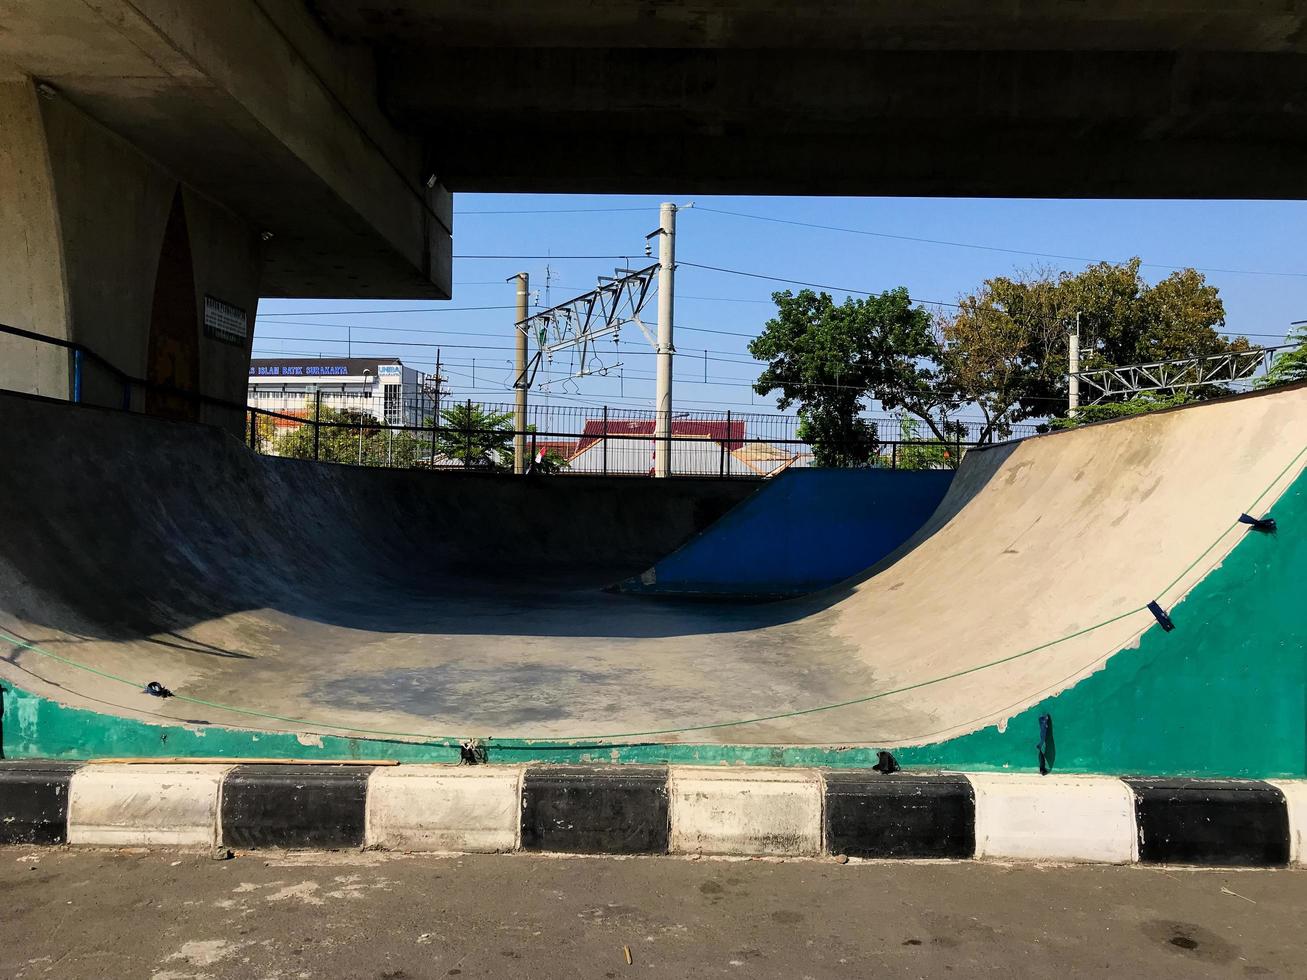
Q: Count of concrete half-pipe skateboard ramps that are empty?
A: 1